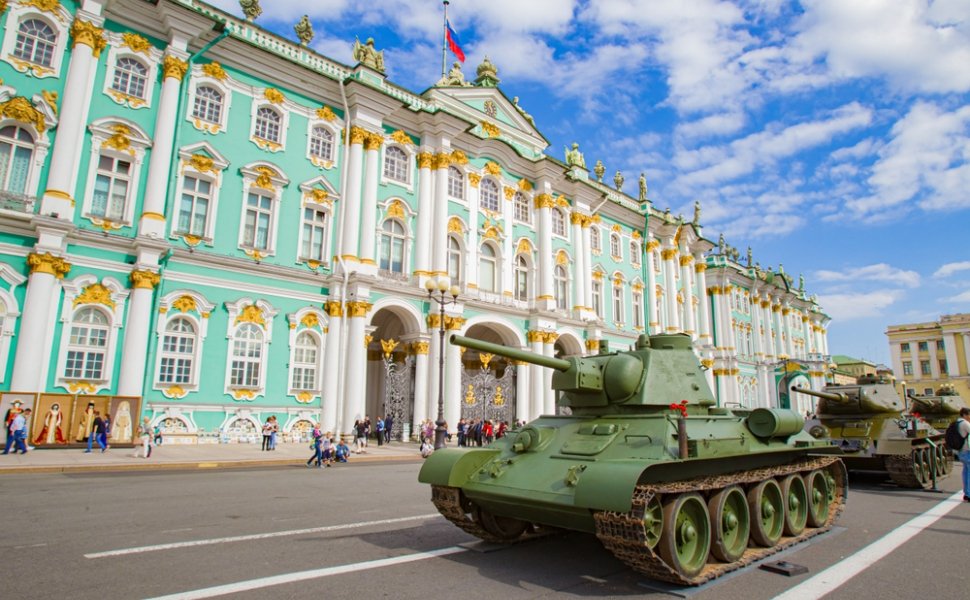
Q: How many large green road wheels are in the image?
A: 5